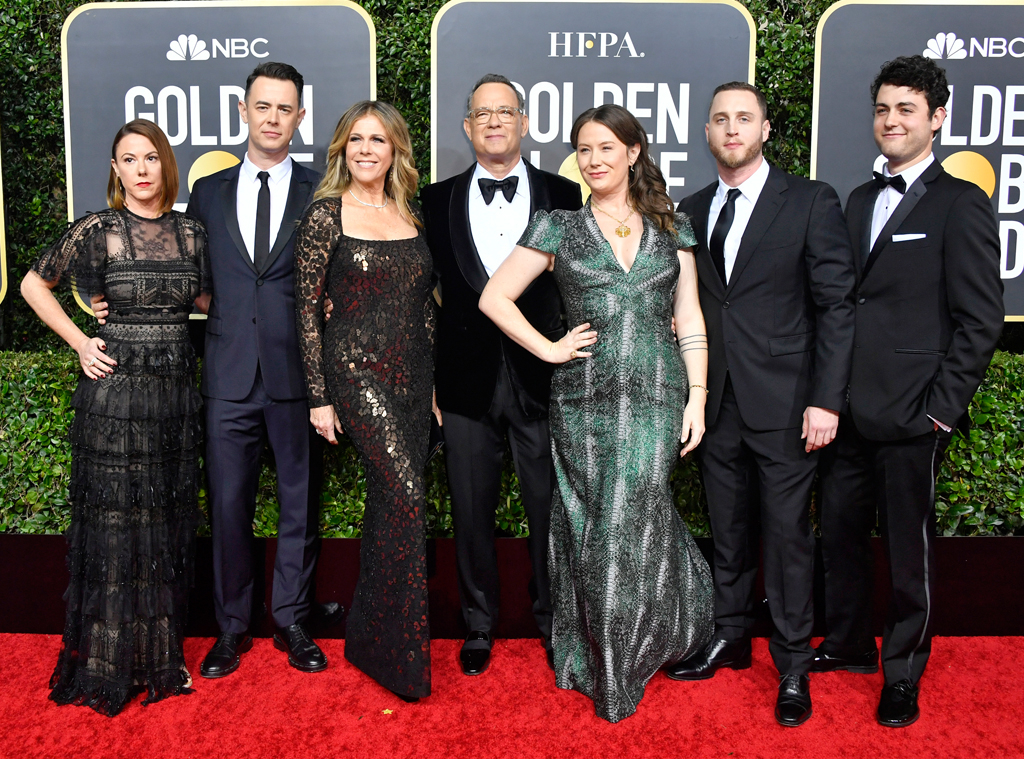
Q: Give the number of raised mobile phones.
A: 0